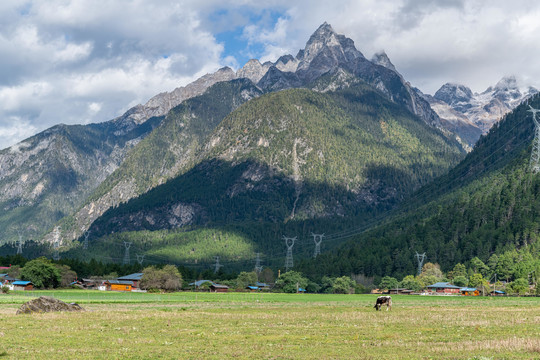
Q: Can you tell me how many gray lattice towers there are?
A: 11